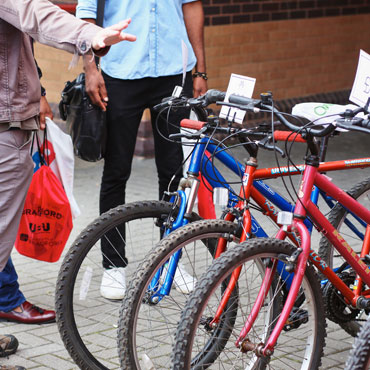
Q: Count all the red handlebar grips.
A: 2